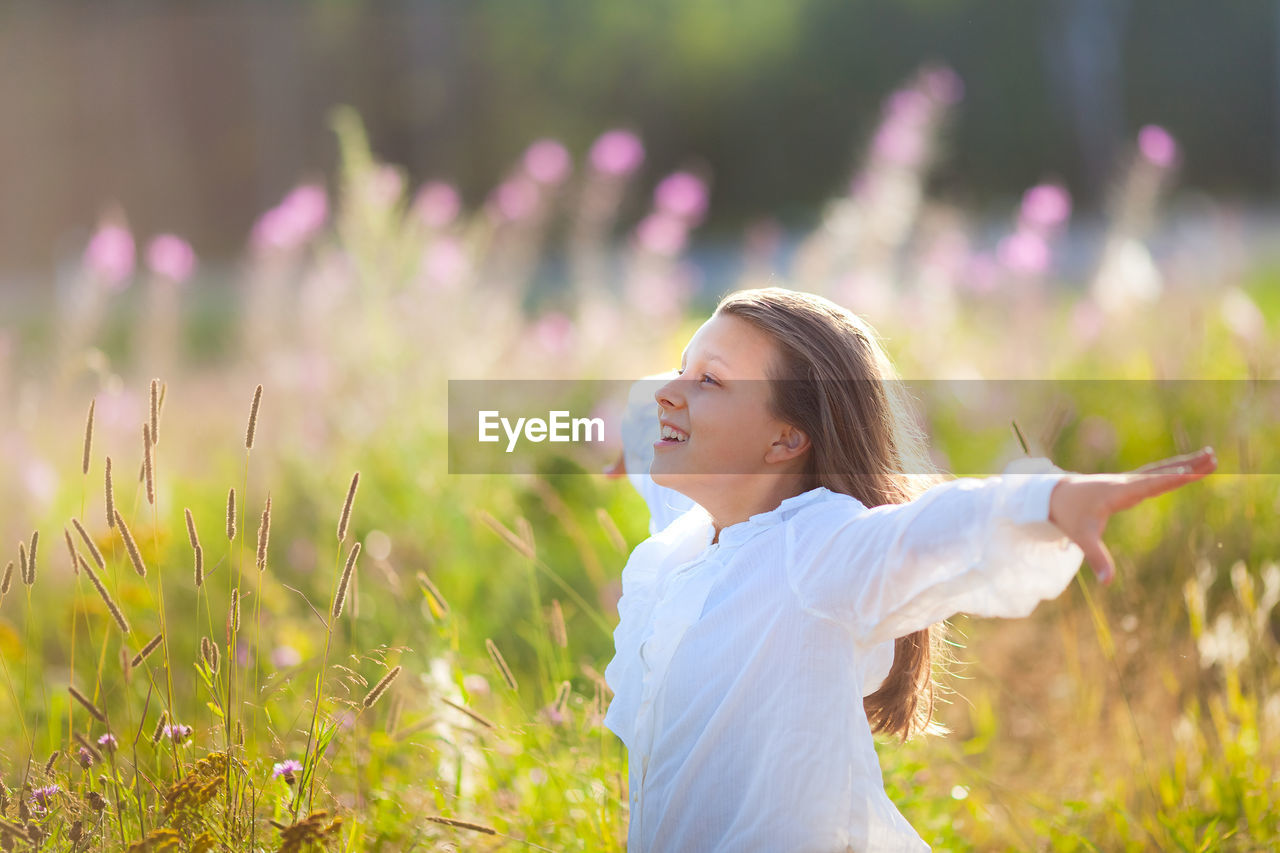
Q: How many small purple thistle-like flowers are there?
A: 5